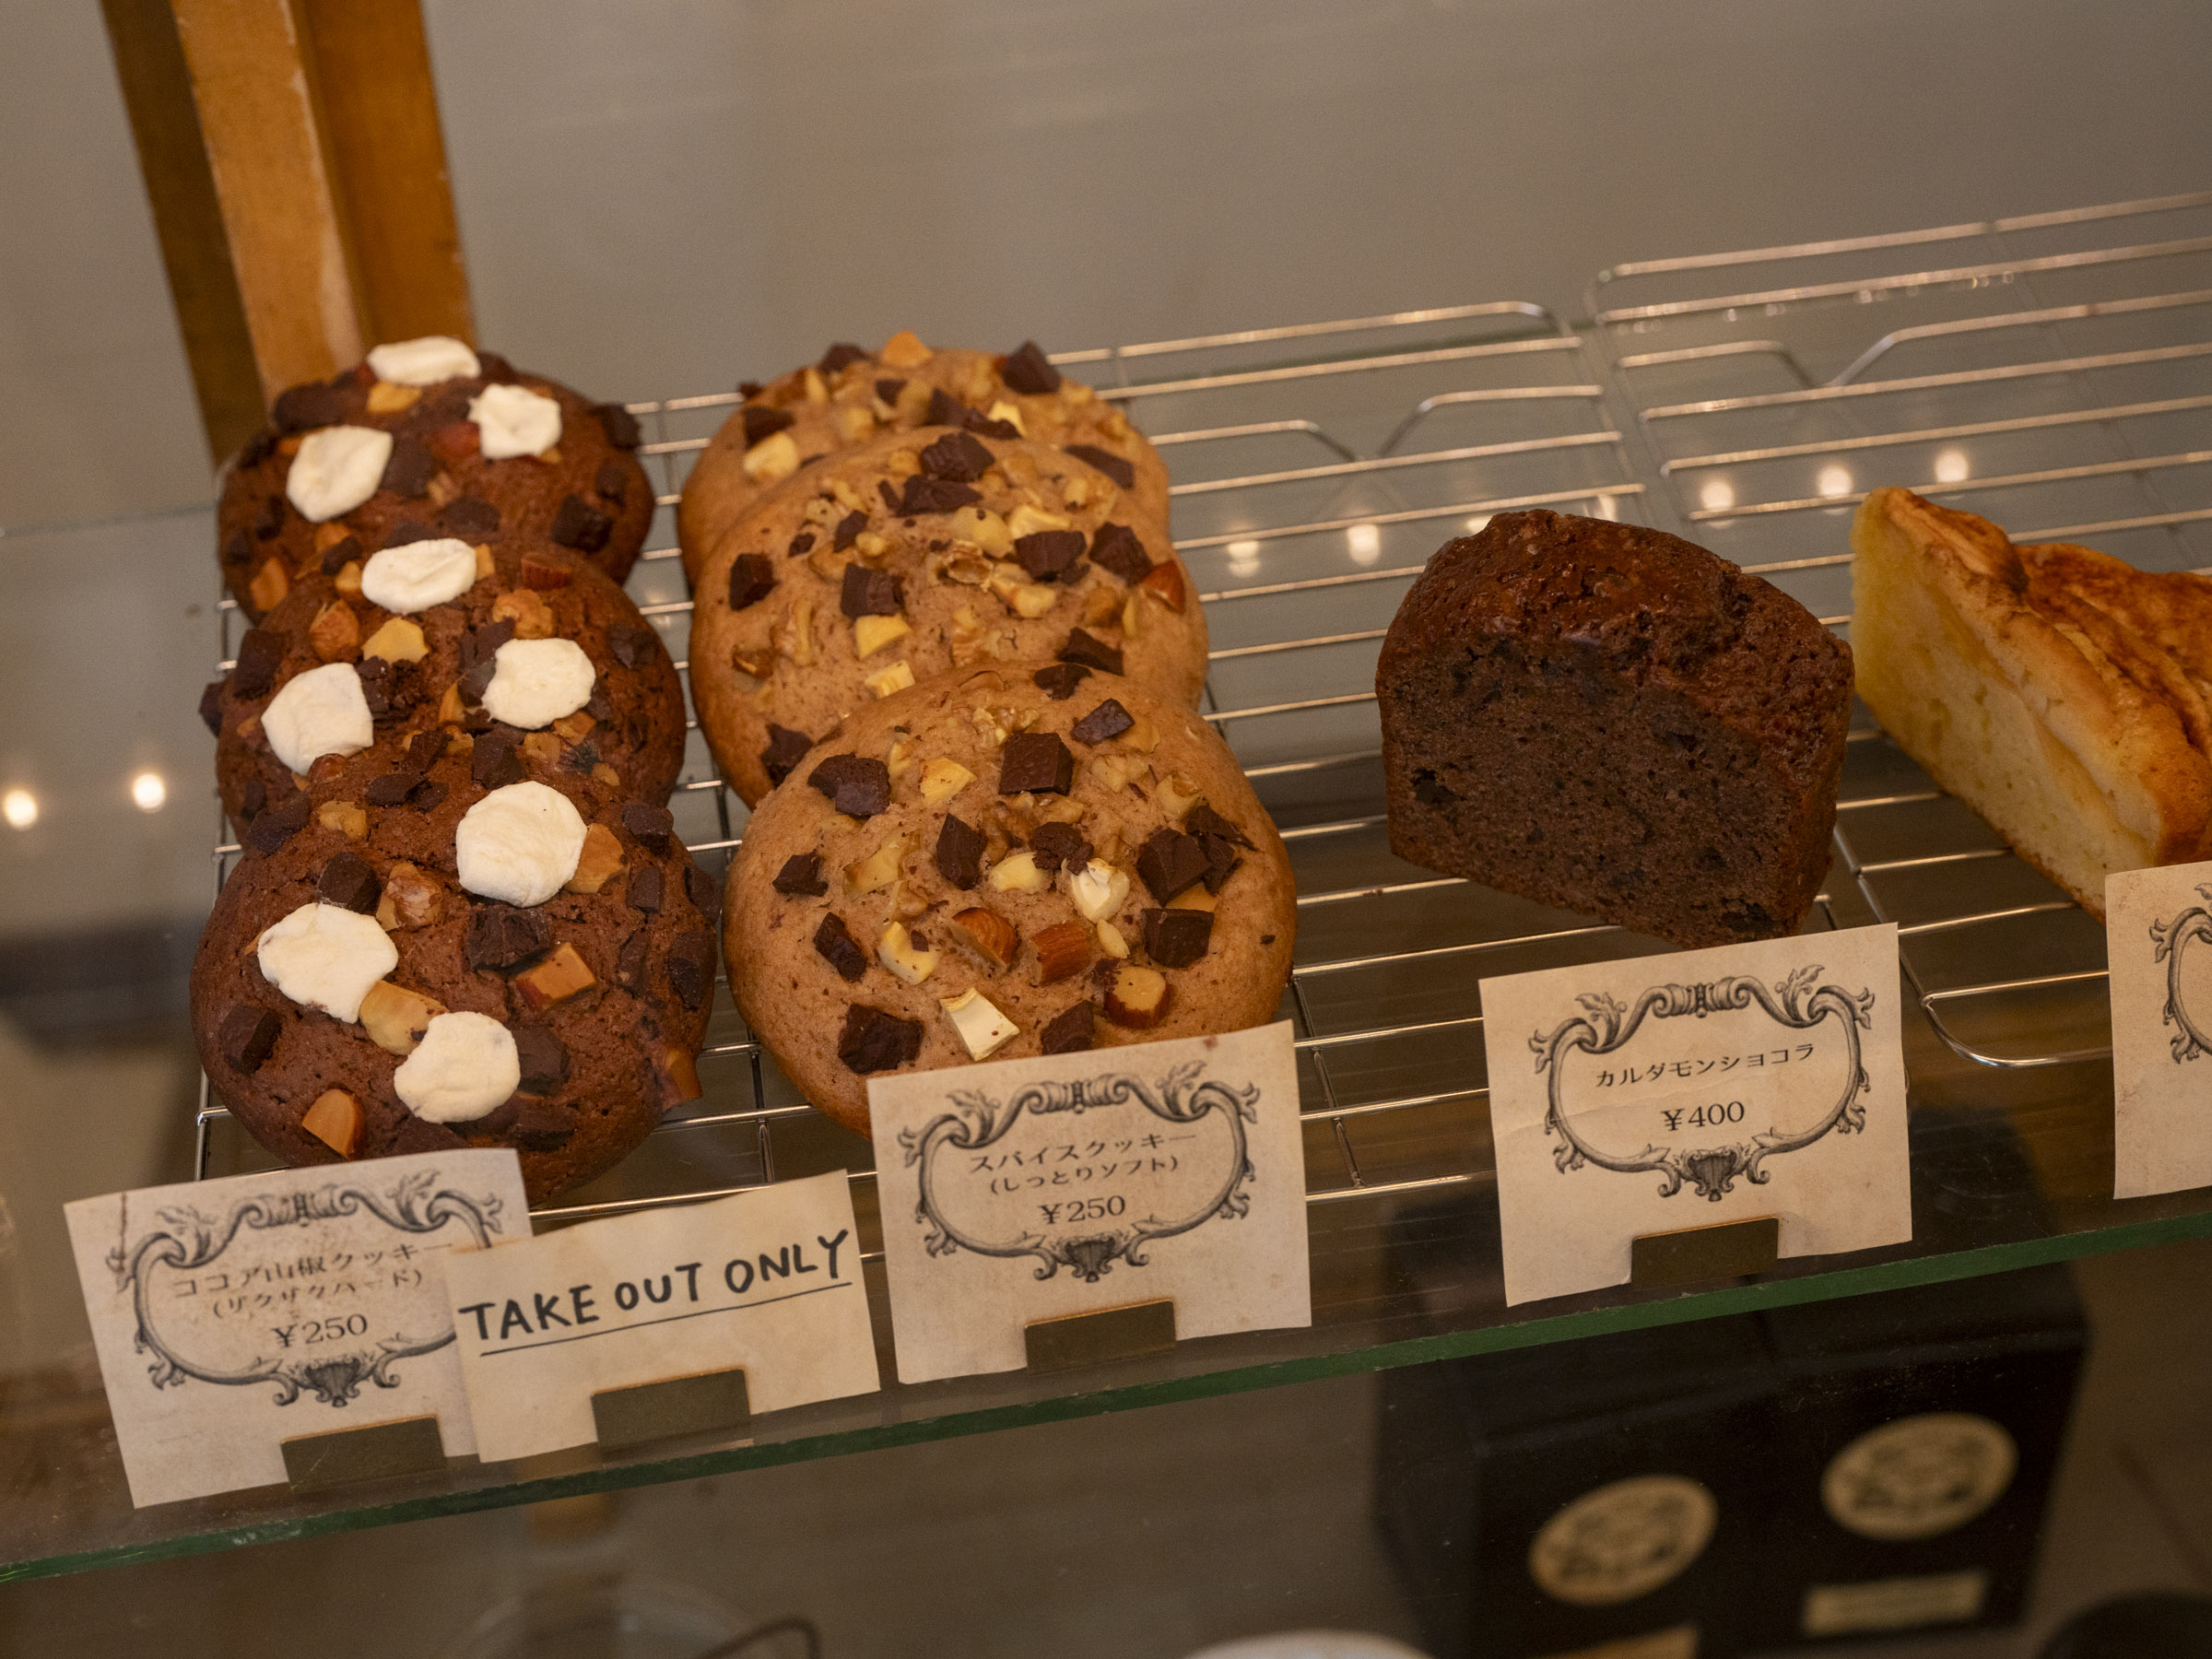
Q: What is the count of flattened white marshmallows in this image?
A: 9